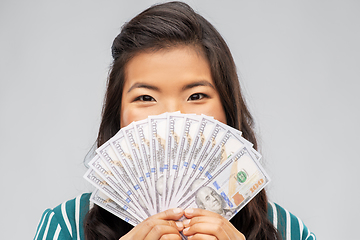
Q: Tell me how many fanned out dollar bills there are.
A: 14